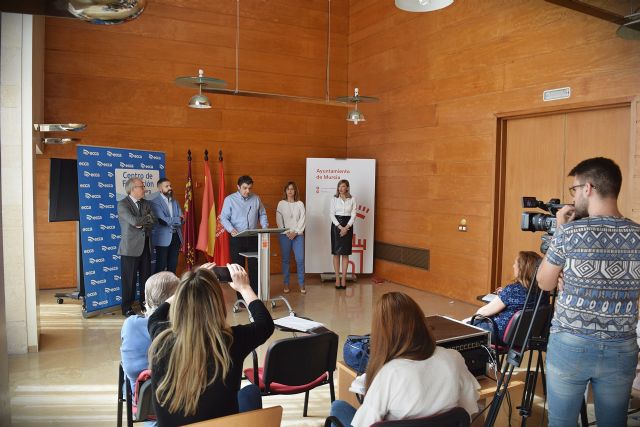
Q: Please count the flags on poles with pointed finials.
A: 3